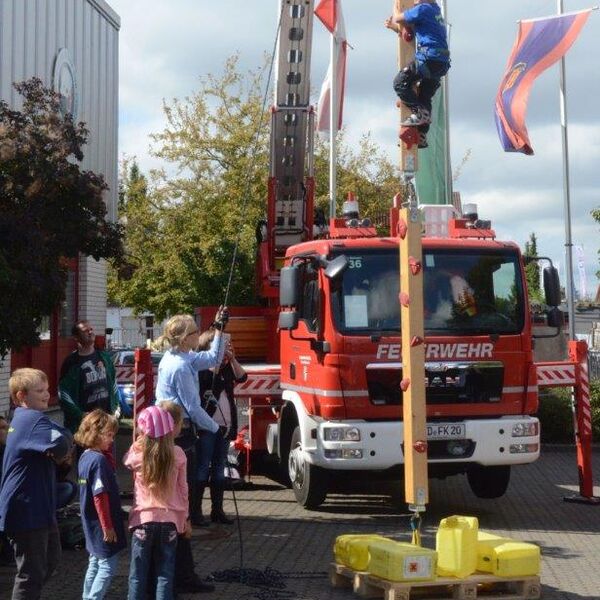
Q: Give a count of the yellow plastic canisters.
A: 5